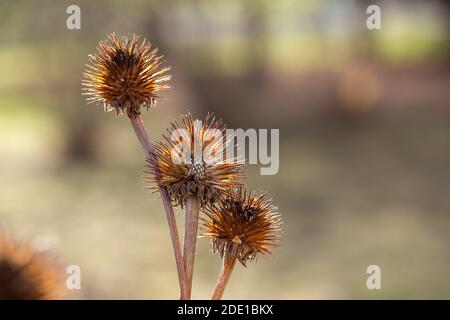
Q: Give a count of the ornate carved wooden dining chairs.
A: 0